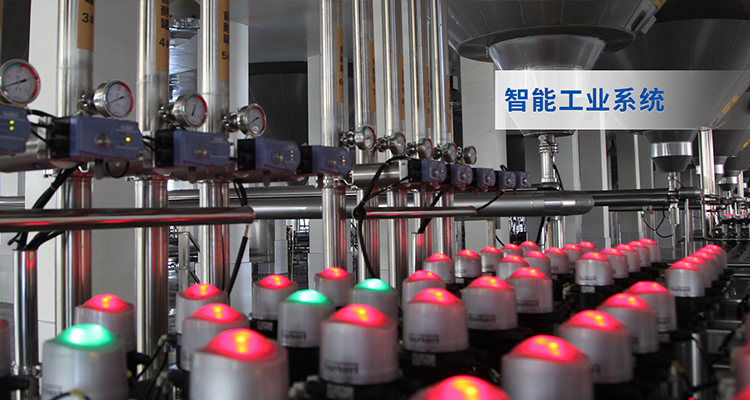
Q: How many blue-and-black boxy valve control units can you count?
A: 10